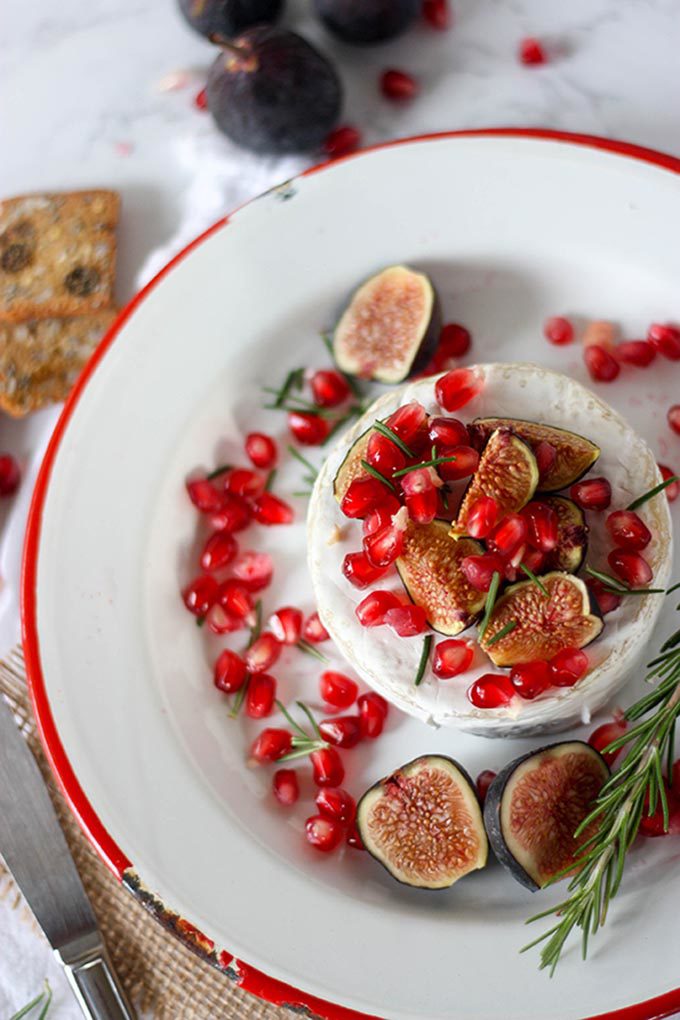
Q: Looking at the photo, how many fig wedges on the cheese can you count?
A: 6